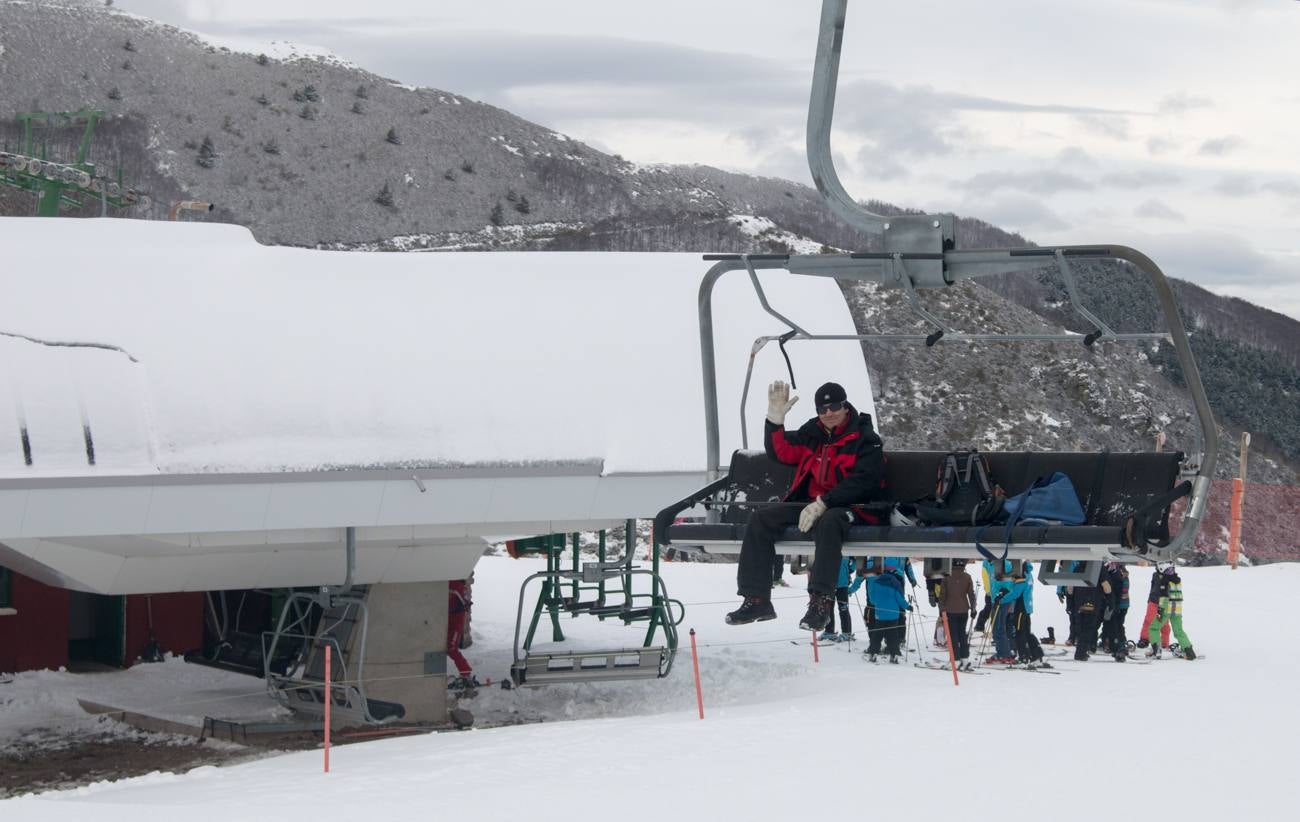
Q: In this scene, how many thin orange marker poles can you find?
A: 4